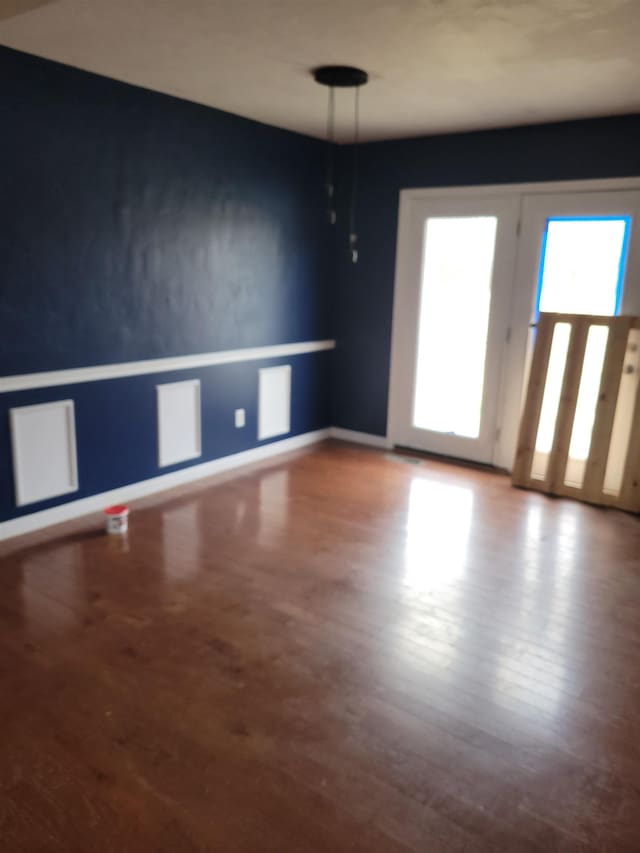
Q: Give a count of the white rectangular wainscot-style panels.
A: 3